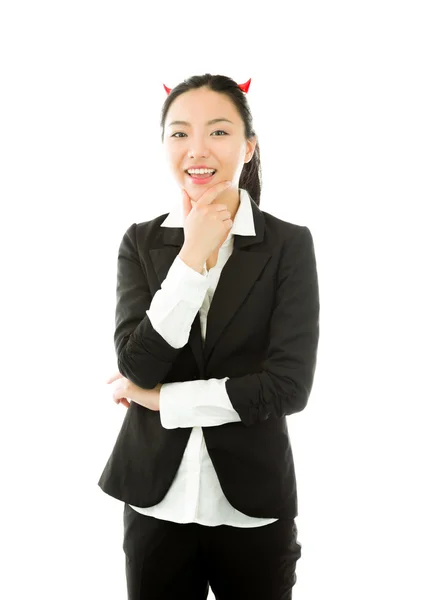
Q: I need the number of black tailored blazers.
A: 1